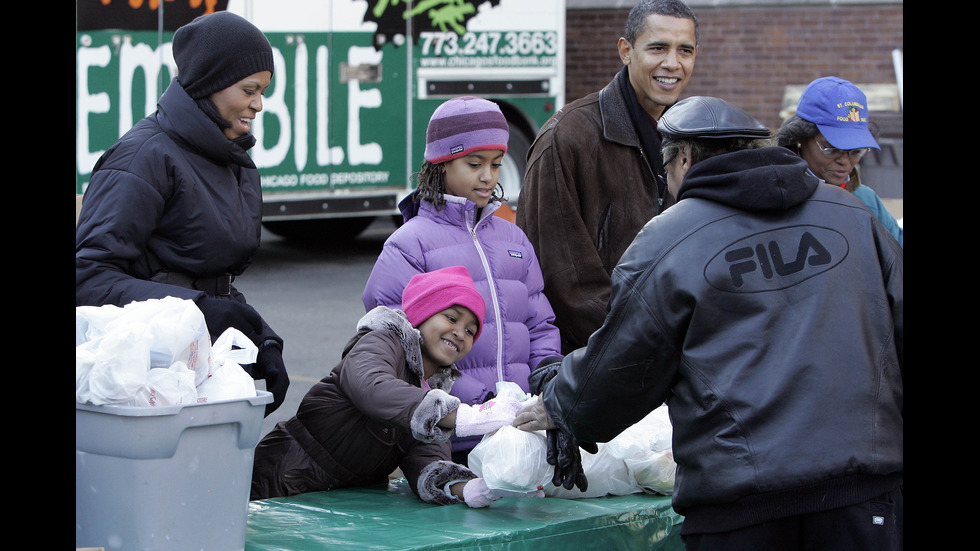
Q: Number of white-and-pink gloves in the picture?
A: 2